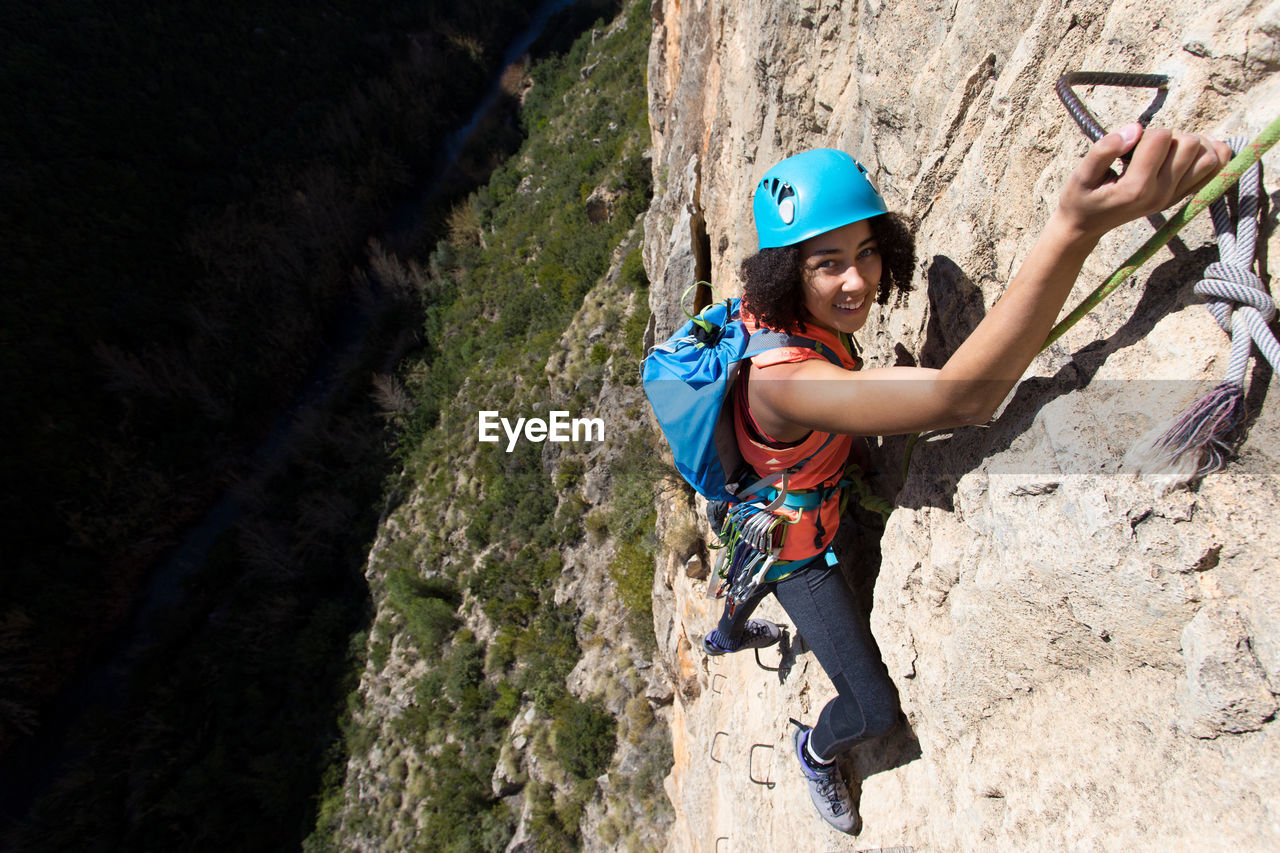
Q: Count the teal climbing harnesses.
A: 1